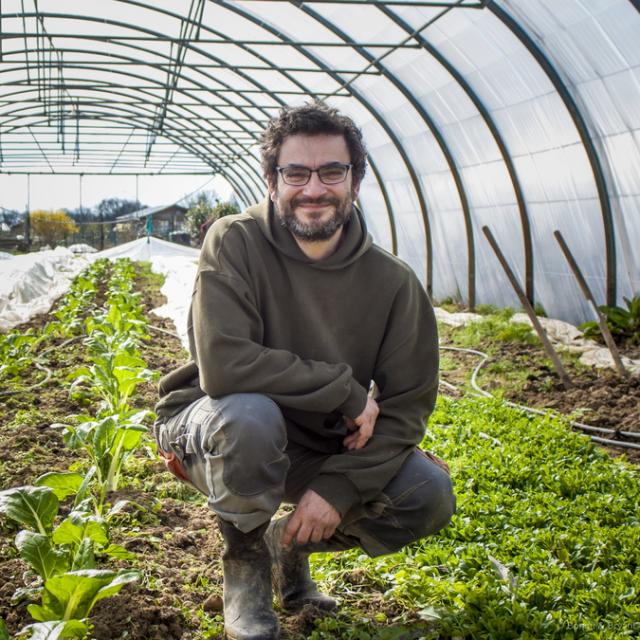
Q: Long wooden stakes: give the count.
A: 2